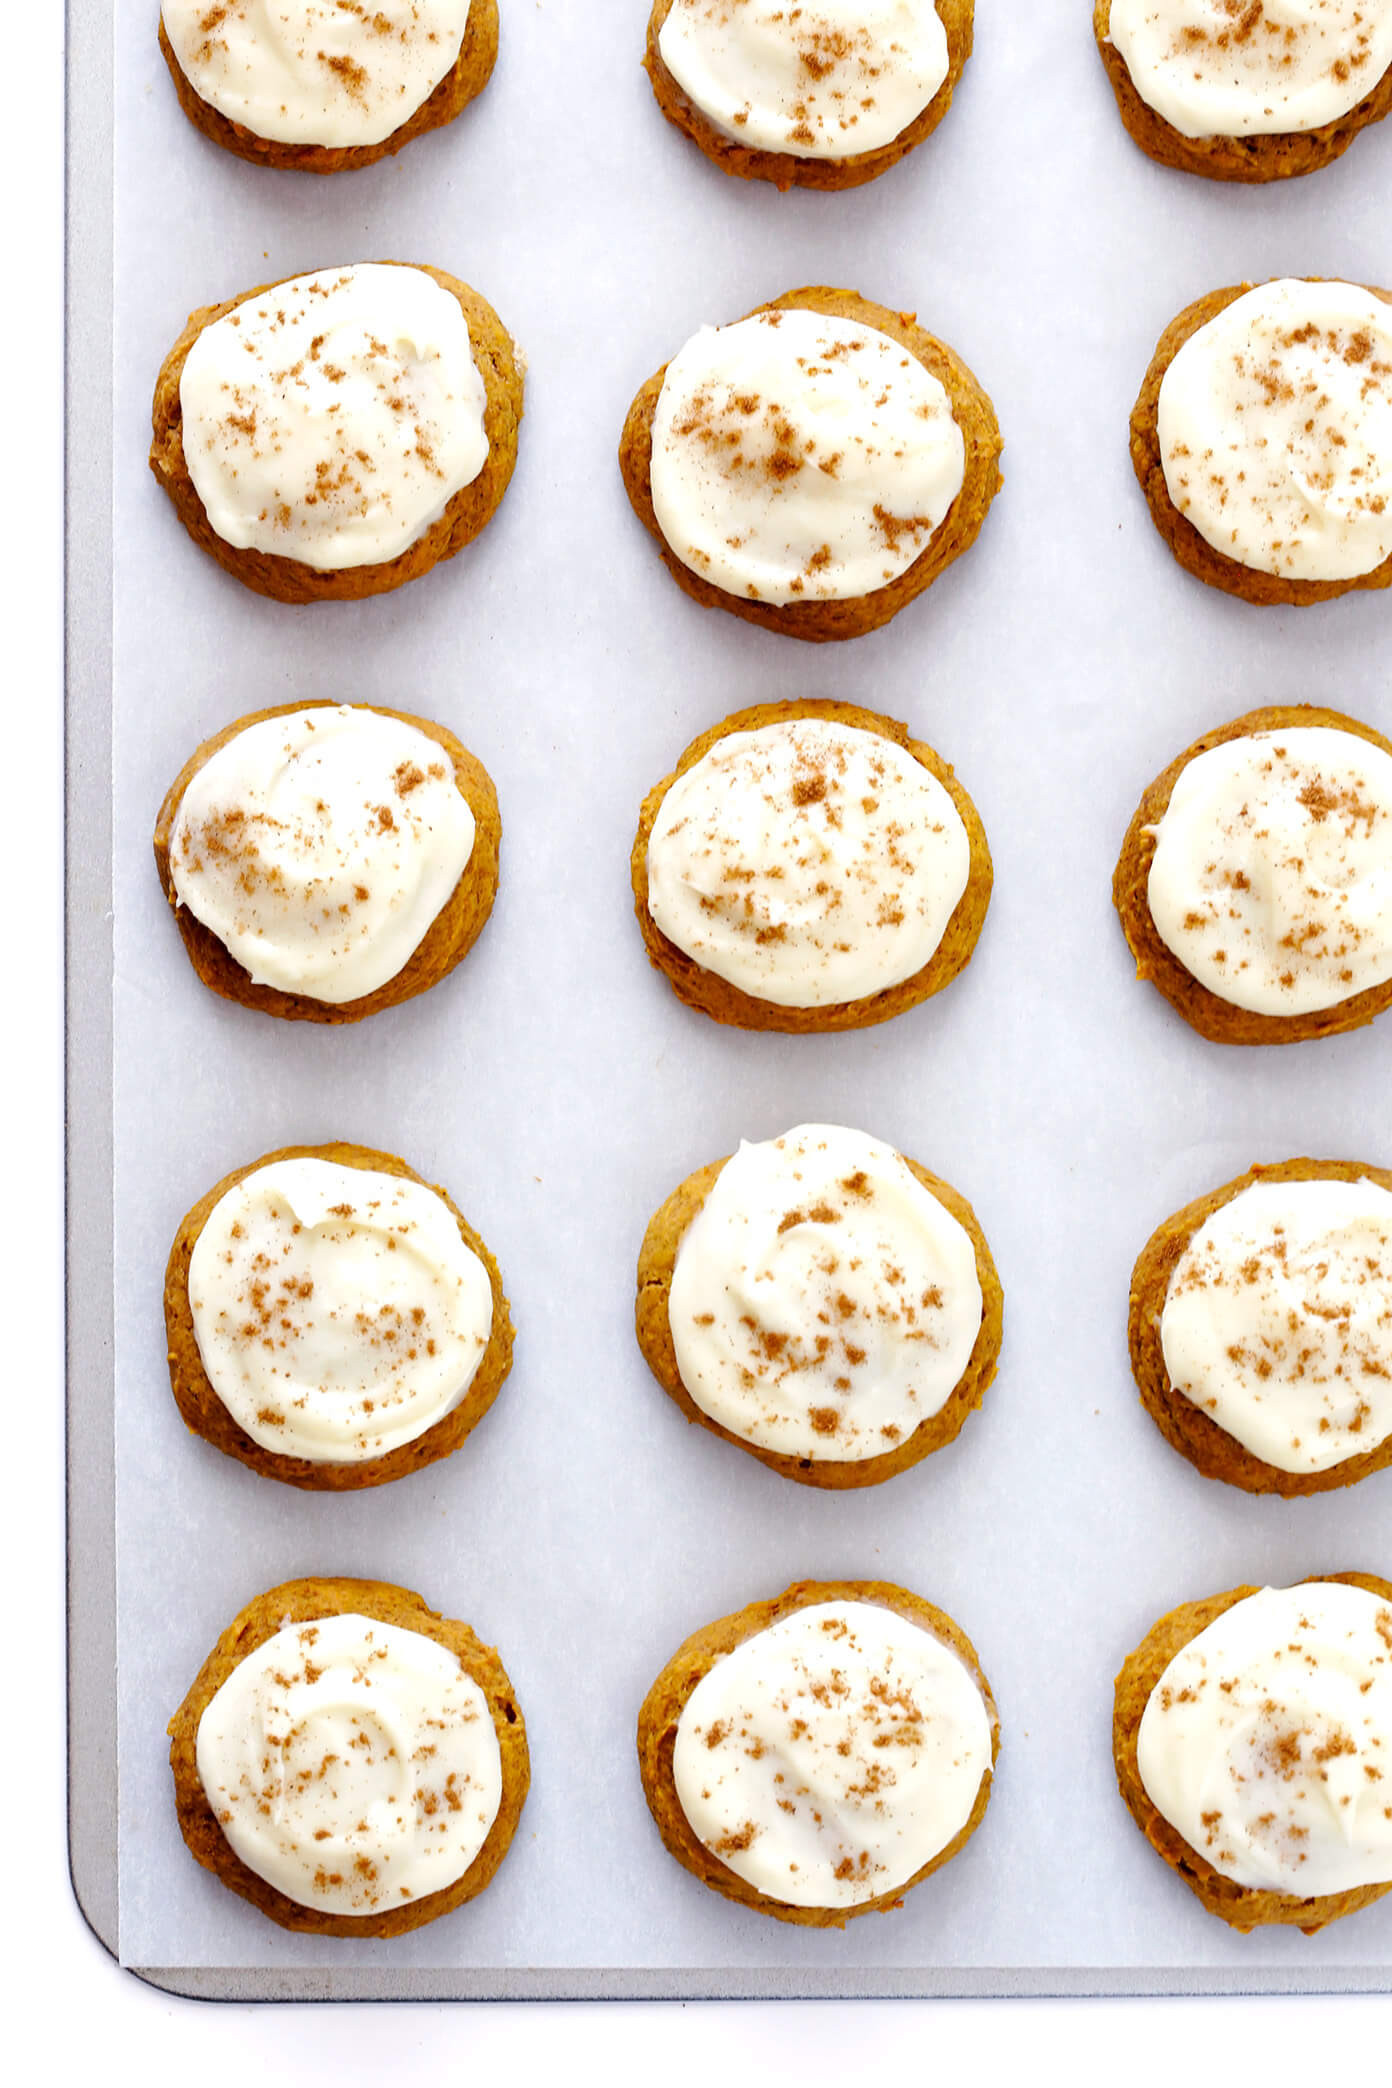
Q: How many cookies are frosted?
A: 15